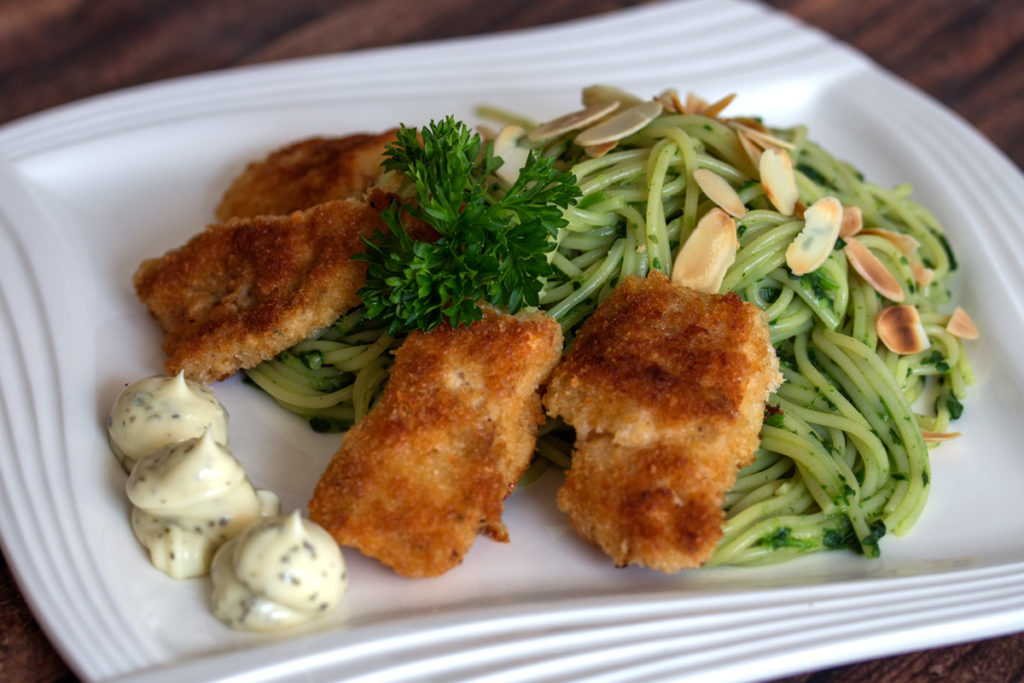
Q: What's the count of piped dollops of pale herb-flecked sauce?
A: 3